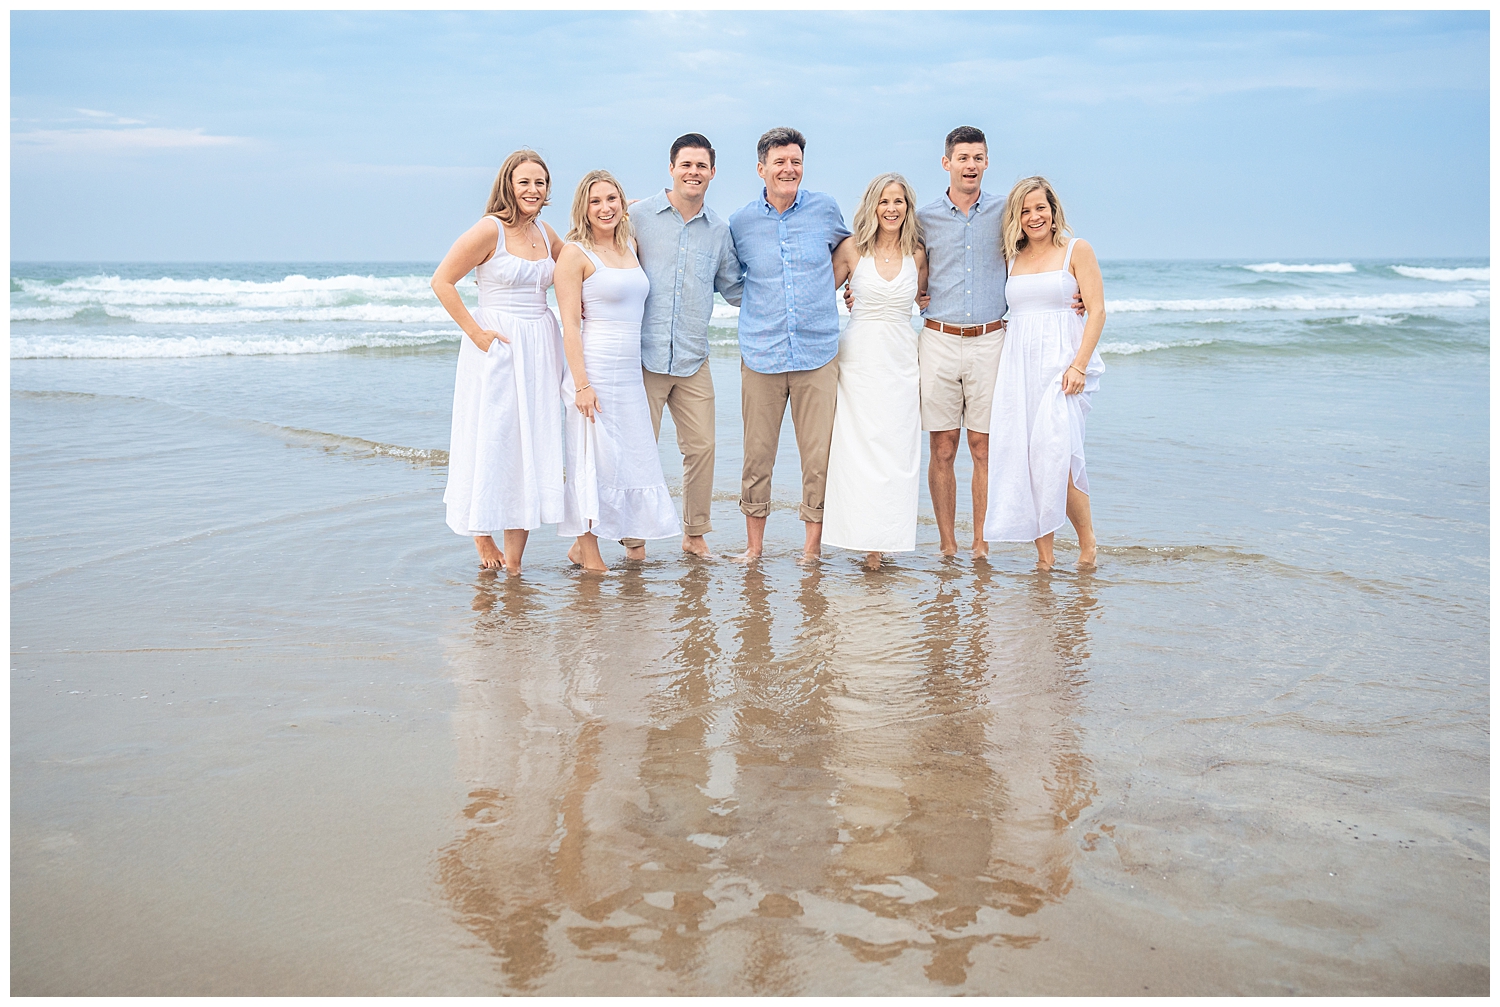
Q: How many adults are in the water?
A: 7